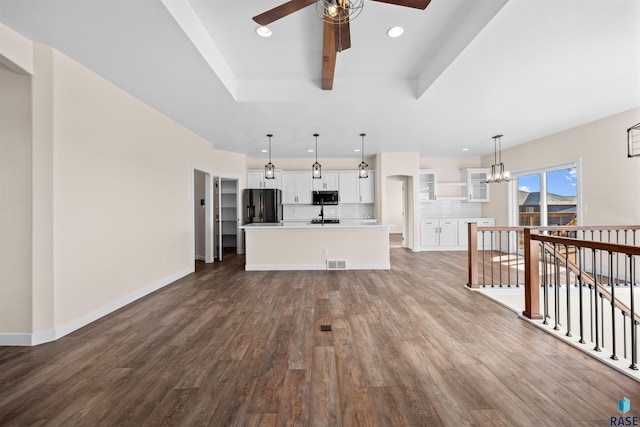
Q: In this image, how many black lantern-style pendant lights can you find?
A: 3